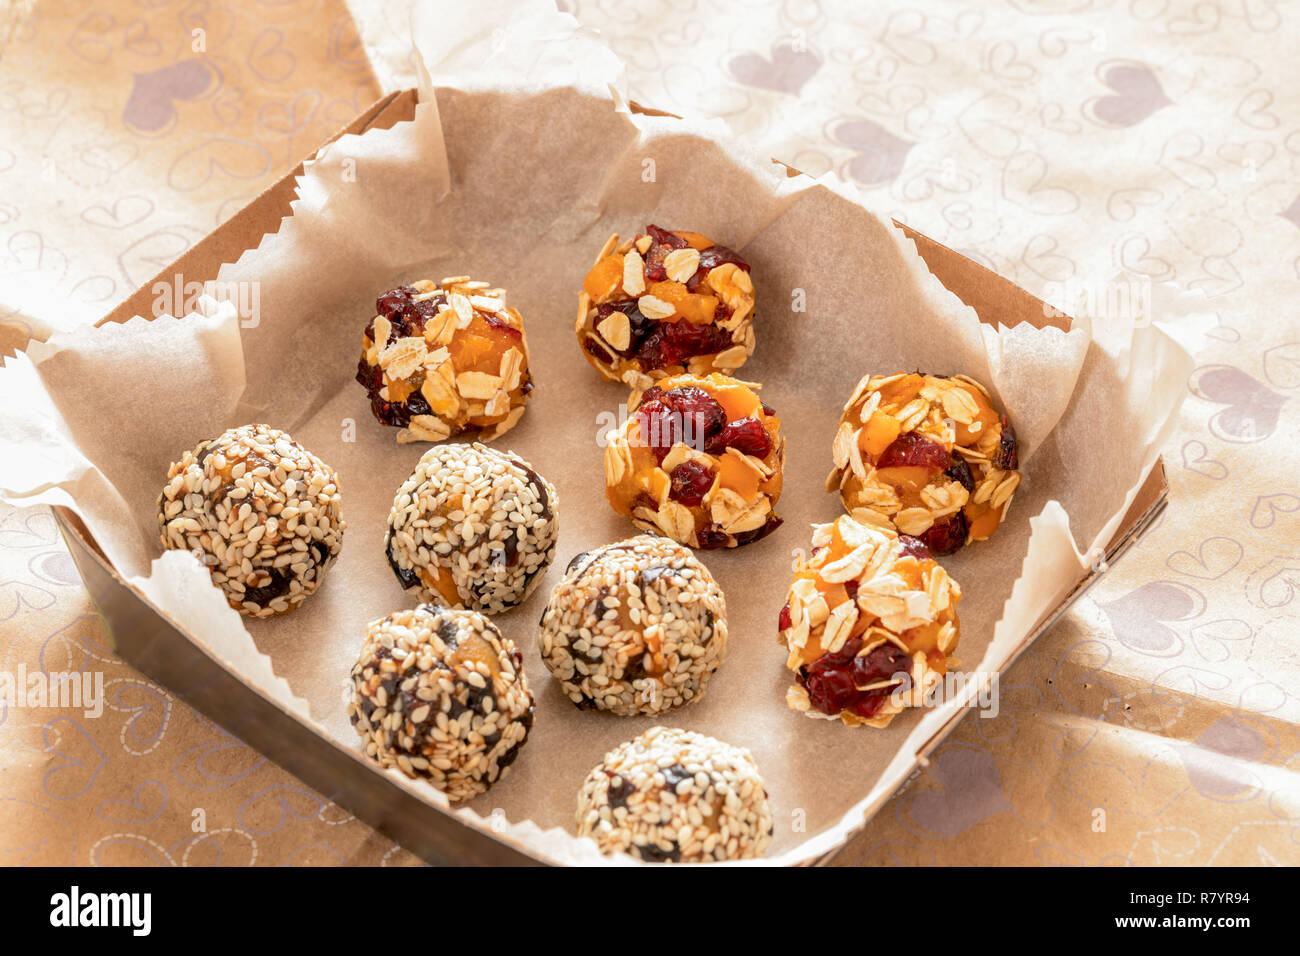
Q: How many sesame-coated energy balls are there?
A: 5